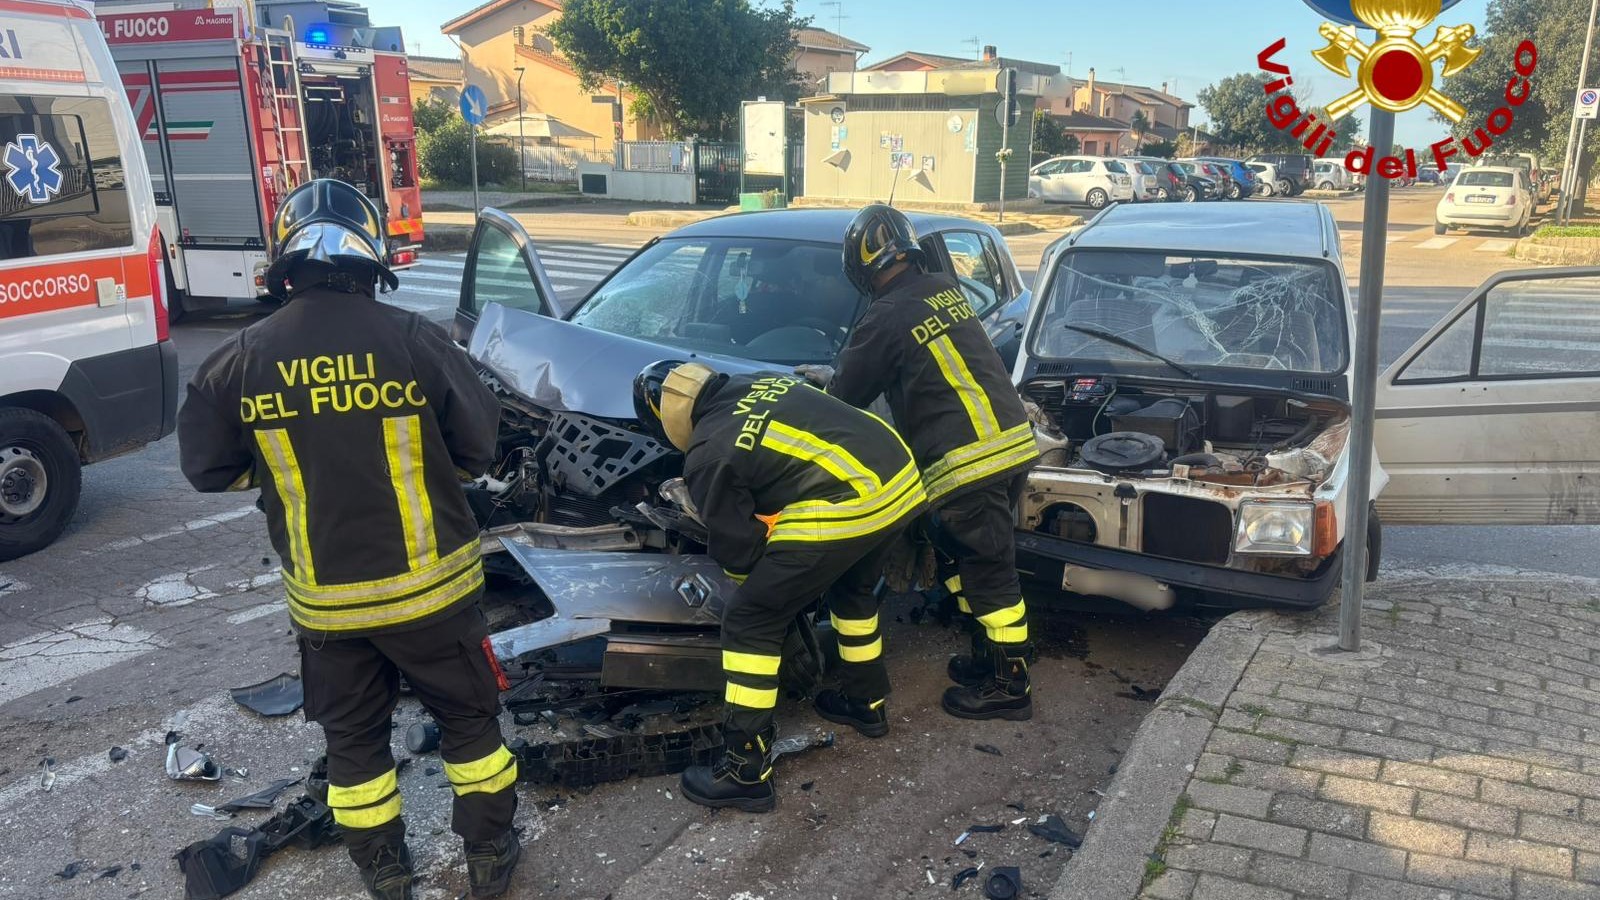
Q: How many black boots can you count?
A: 6